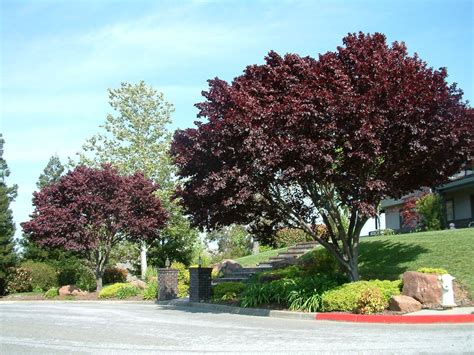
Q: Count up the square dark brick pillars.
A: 2